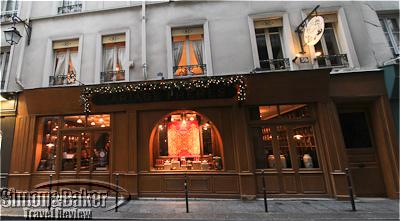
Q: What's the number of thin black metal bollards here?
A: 5